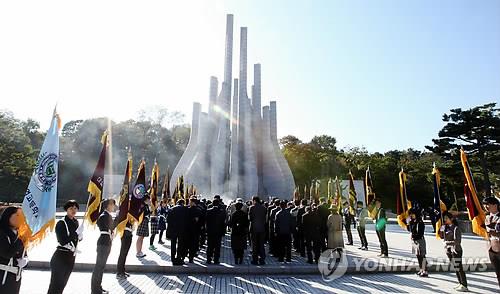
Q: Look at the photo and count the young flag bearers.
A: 13